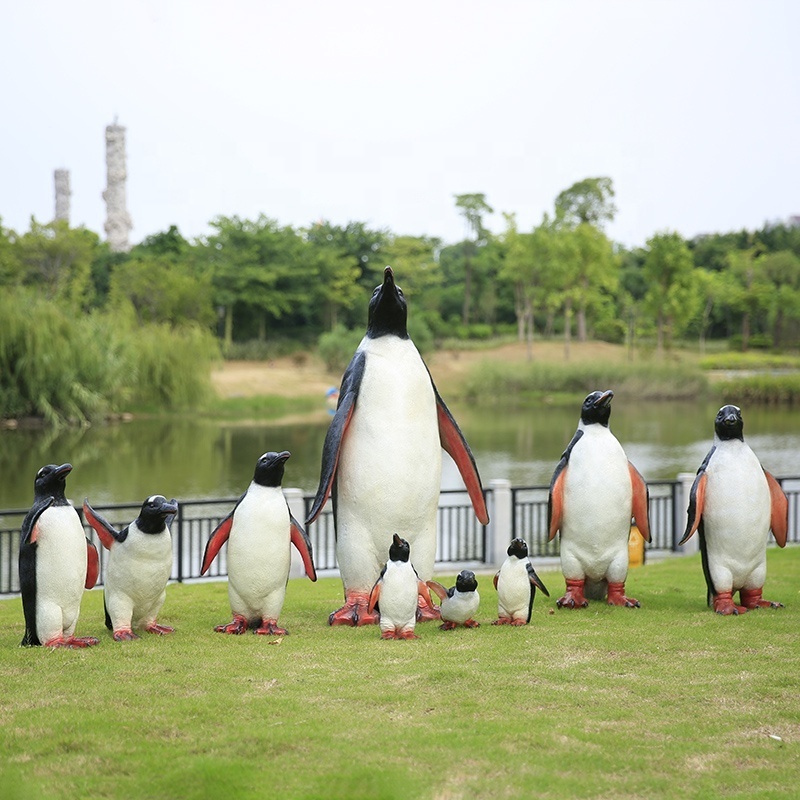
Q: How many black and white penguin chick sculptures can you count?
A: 3